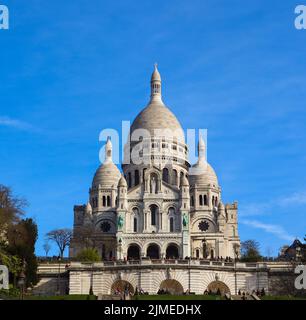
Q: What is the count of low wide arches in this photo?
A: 3